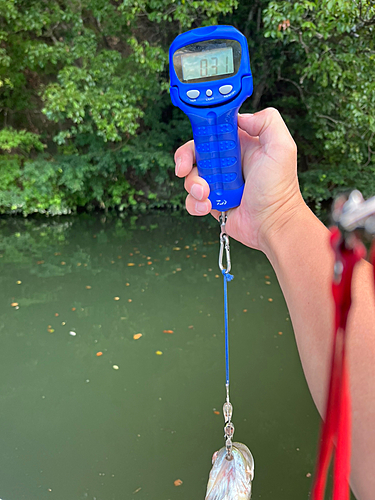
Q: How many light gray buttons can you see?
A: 3